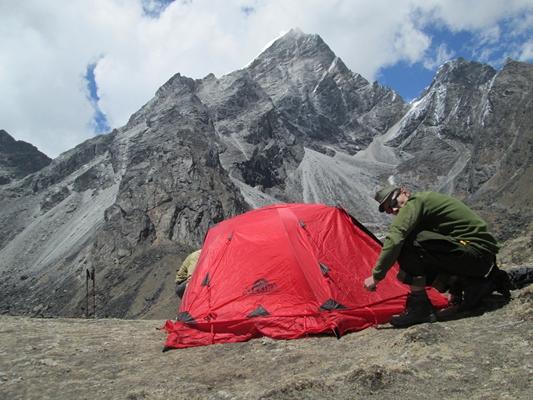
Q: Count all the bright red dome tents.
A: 1